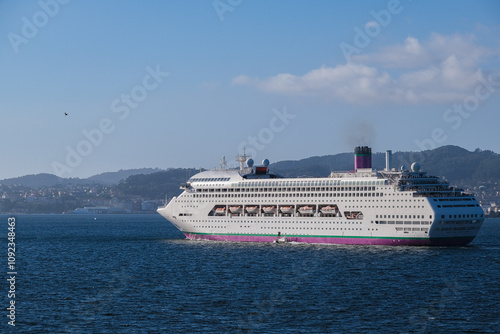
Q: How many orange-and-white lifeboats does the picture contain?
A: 7